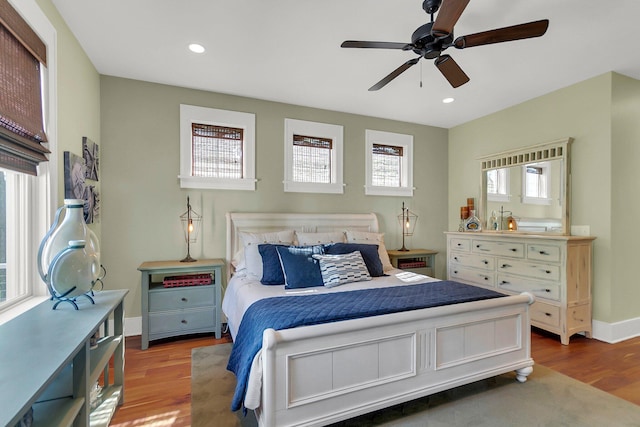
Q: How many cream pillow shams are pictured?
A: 3